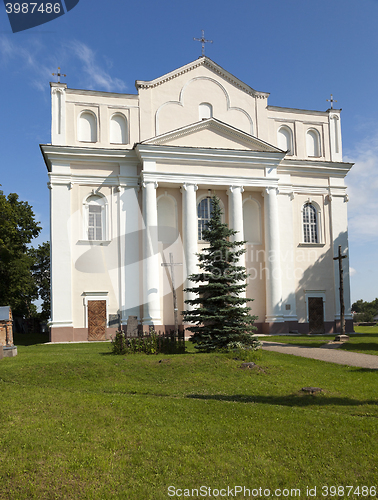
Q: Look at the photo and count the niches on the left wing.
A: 2